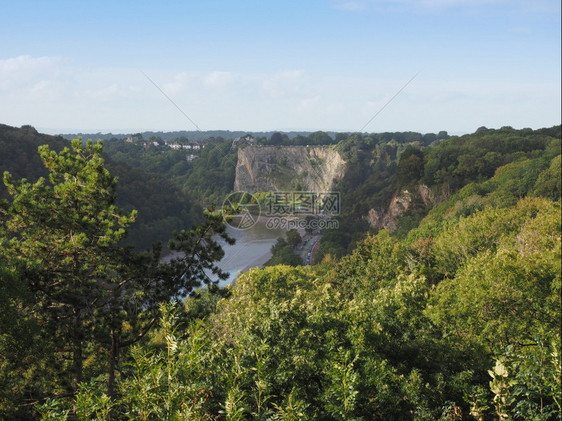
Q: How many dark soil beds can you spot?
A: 0